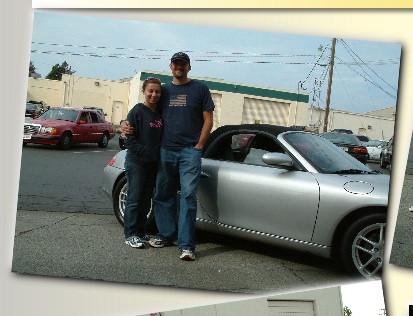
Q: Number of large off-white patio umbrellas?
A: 0